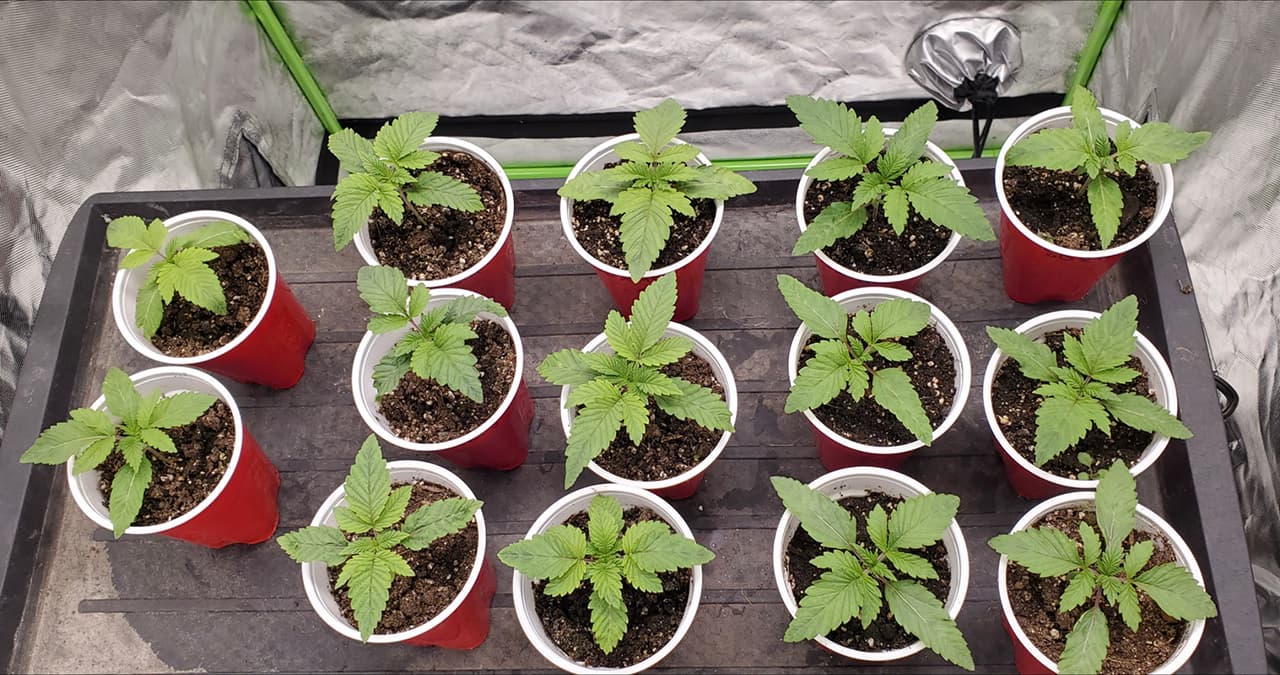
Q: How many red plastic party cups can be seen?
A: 14